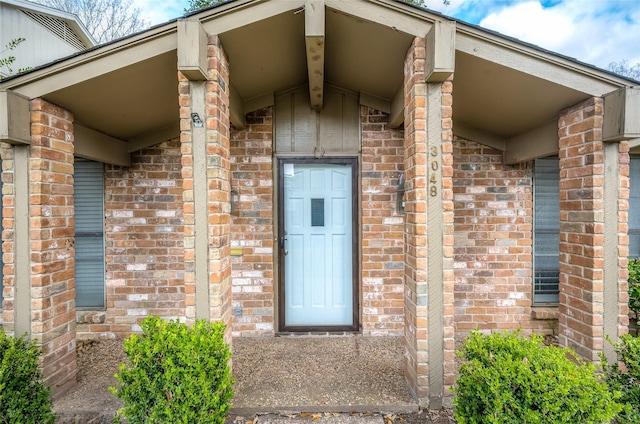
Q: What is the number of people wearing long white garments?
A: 0